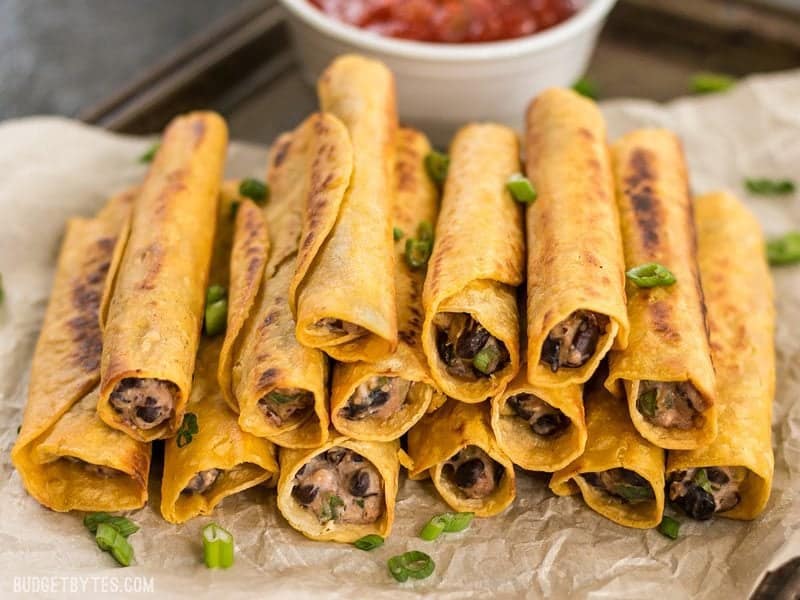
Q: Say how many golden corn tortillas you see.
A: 14